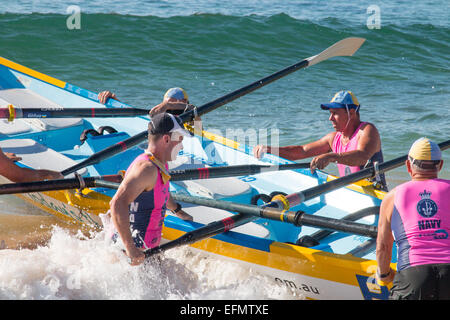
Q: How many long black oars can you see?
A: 5